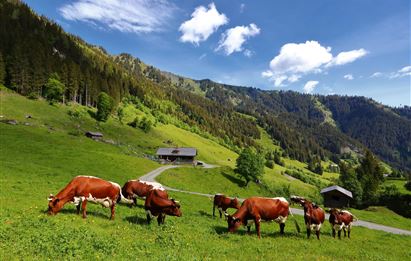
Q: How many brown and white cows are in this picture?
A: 7